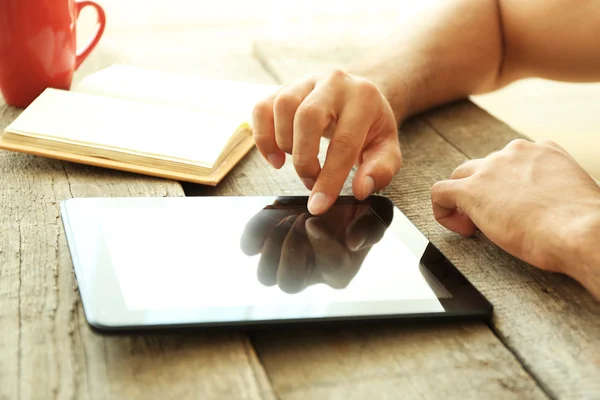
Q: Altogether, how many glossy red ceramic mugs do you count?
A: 1